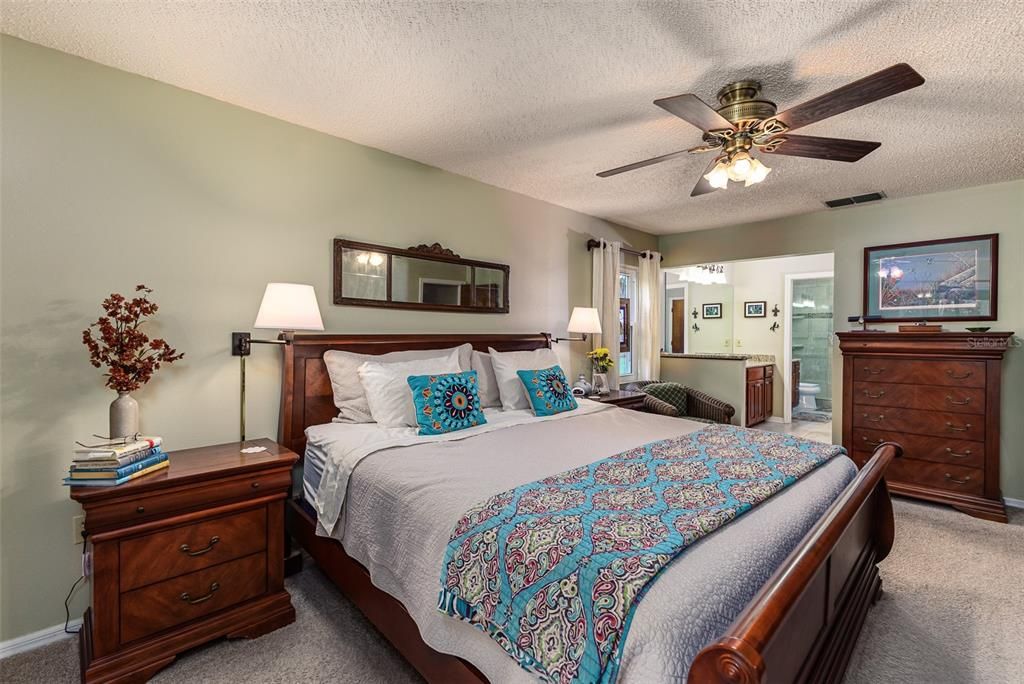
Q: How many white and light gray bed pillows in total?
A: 4